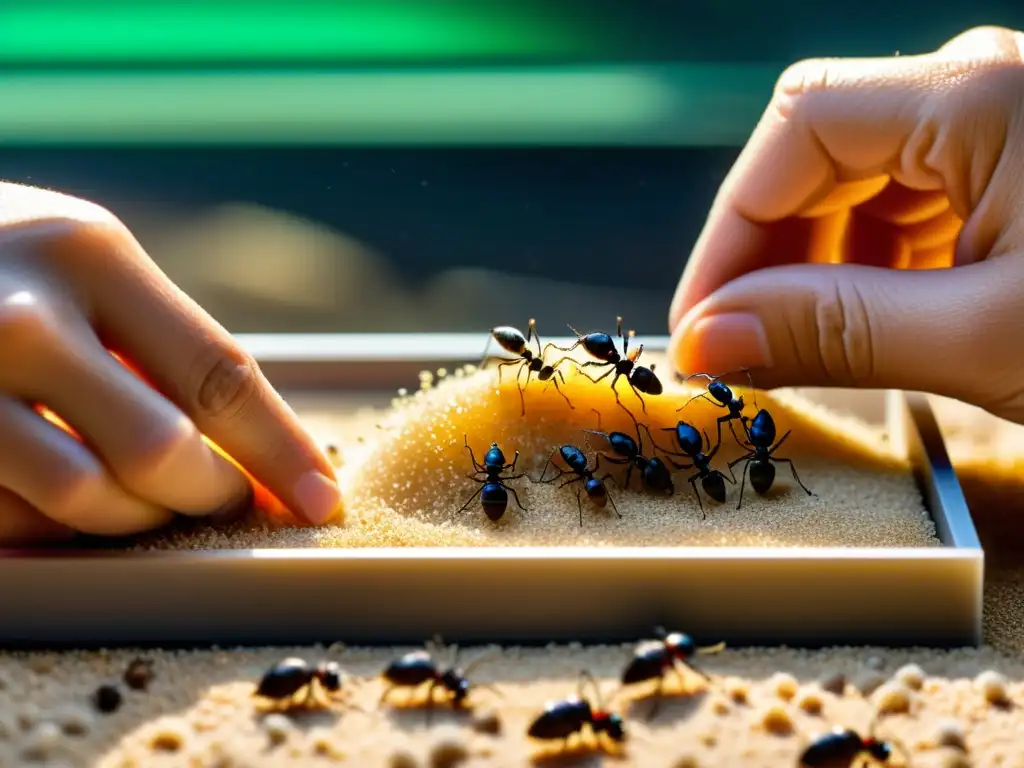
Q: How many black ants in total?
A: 13